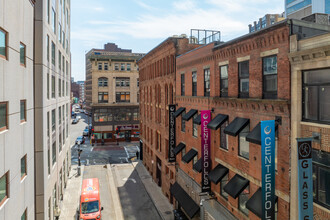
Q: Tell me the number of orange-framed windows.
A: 7